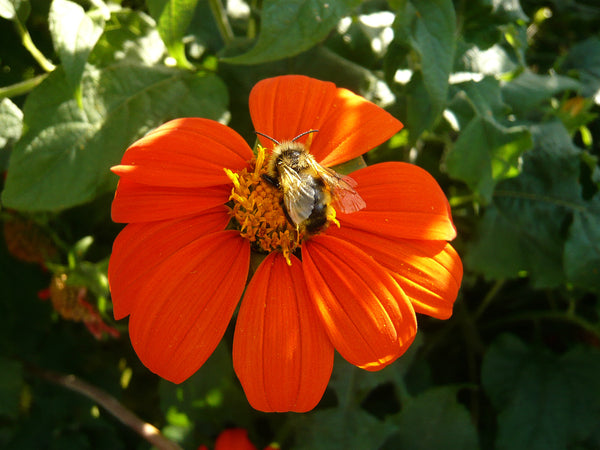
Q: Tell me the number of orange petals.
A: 10